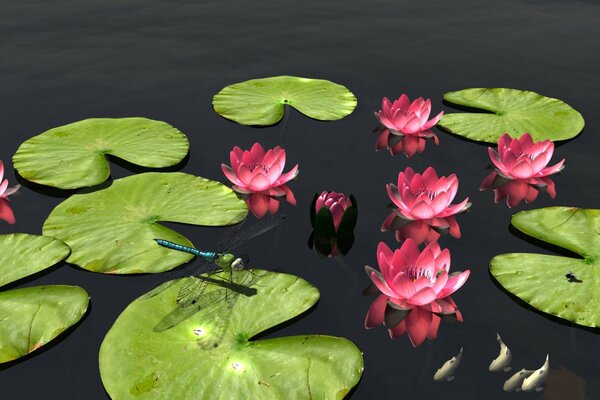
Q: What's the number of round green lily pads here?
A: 7